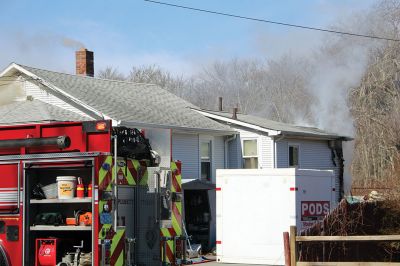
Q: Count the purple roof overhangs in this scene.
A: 0